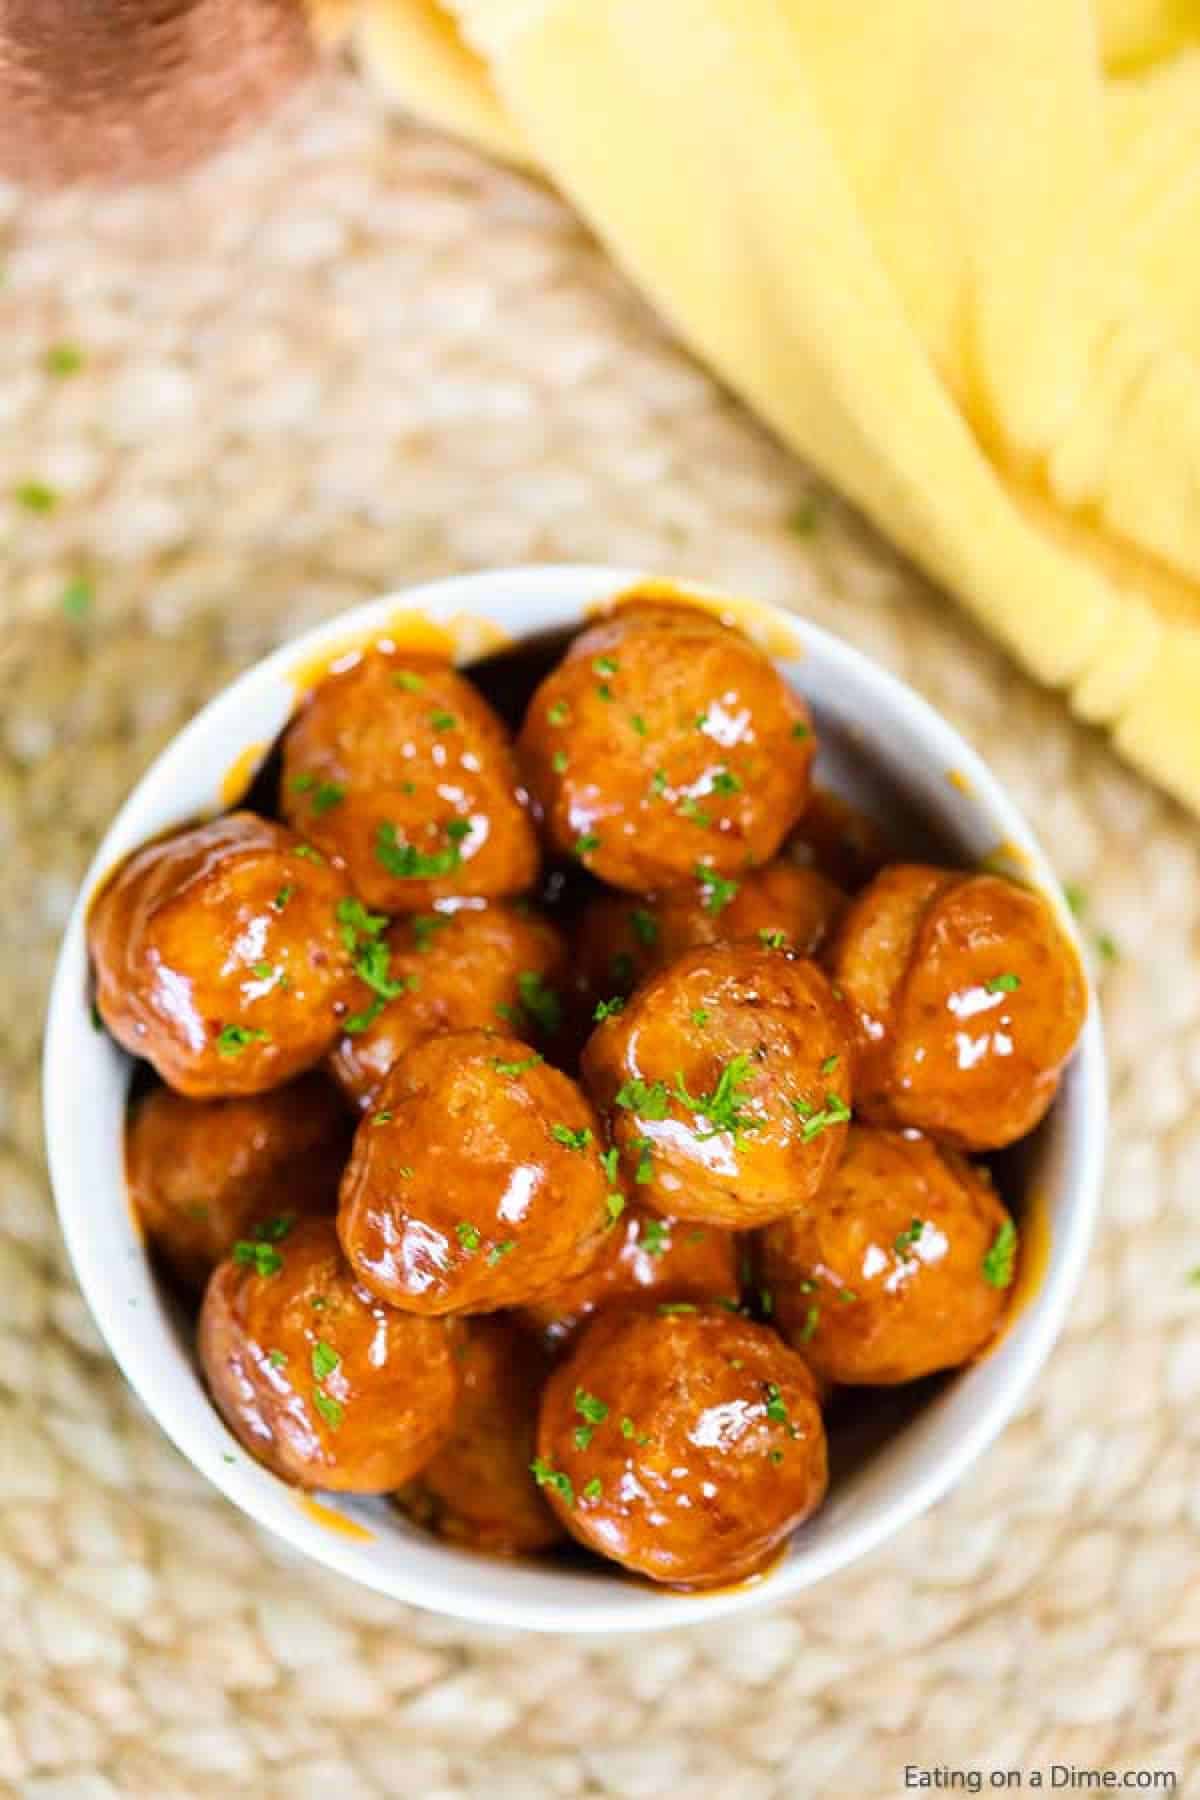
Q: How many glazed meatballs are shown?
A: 14